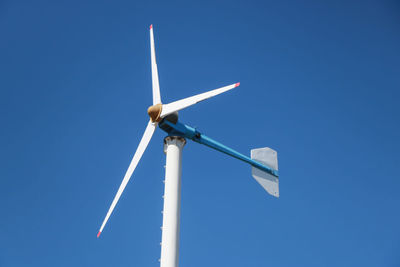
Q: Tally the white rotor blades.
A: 3